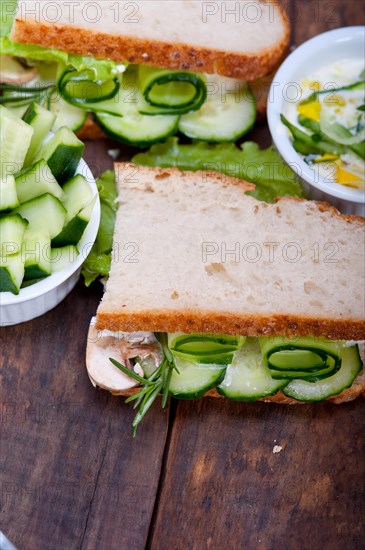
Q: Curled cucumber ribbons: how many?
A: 4